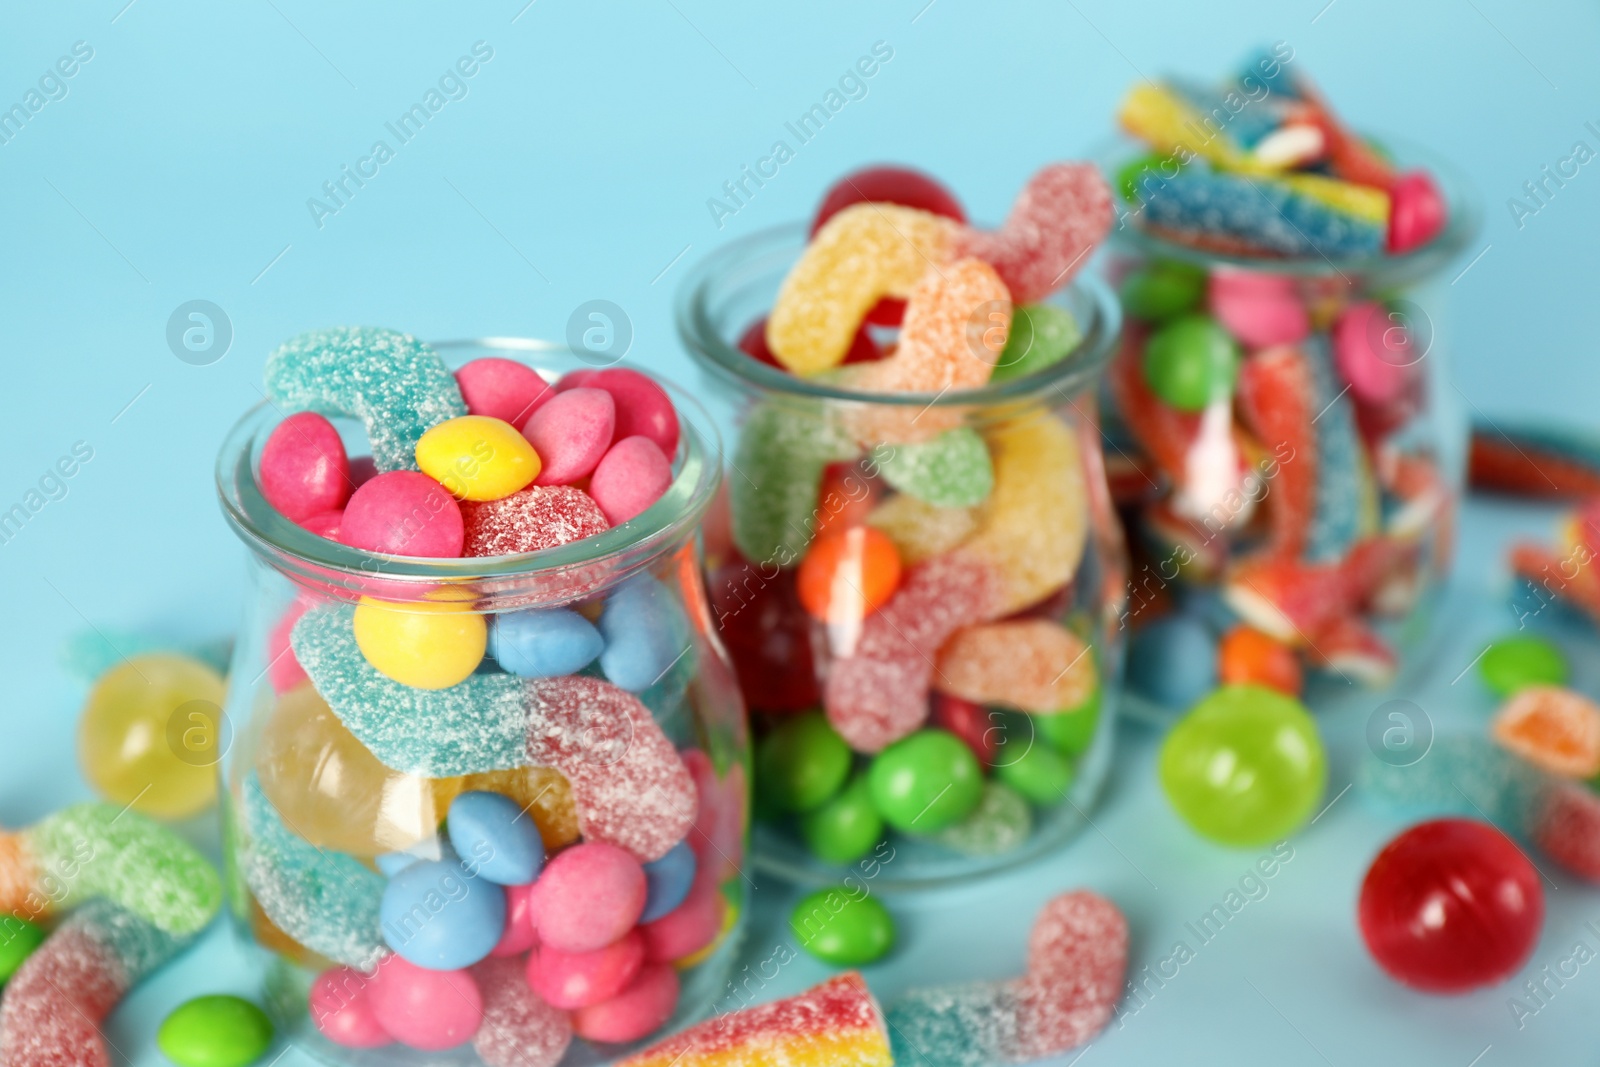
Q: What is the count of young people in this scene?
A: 0